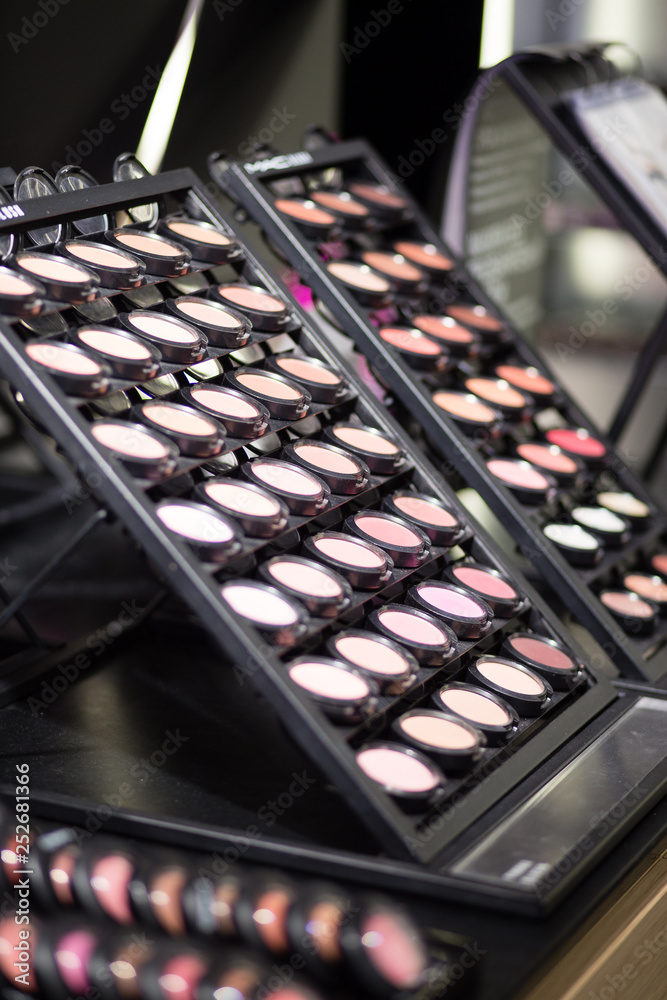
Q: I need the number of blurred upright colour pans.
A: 14